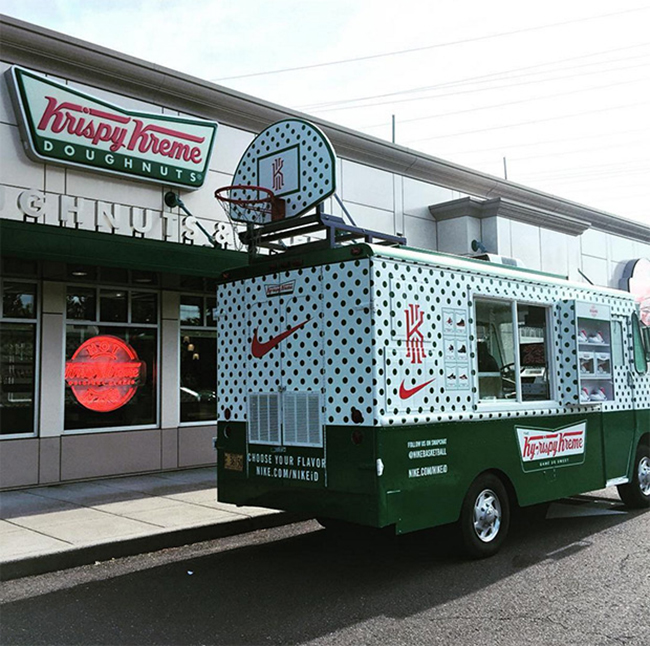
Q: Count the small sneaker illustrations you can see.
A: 6